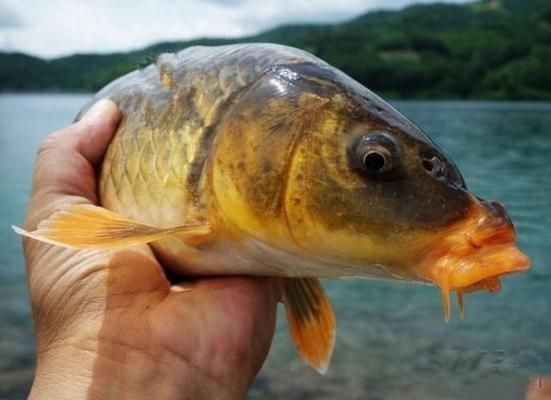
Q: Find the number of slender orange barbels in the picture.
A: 2